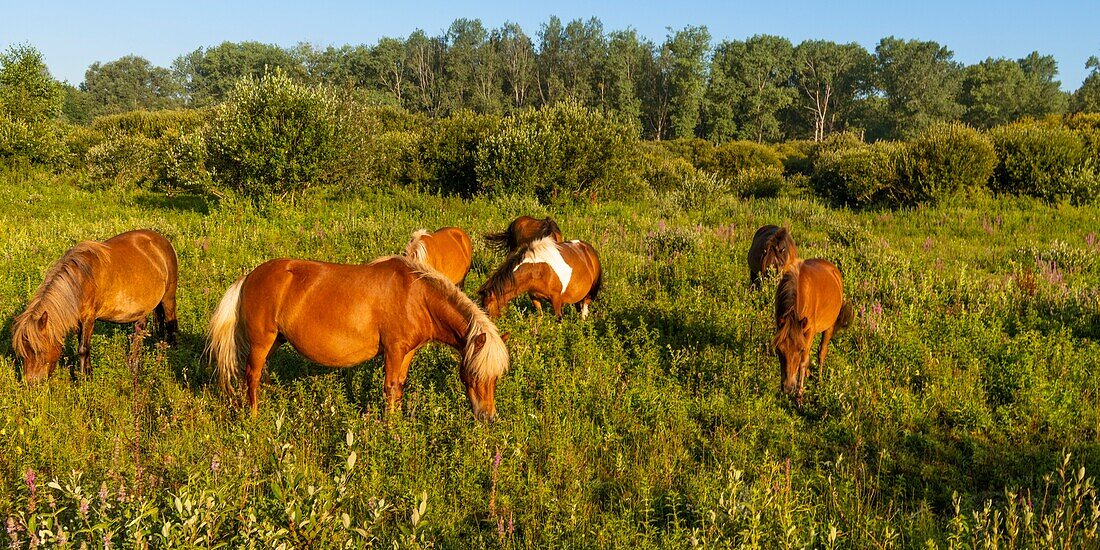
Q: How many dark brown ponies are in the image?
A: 2